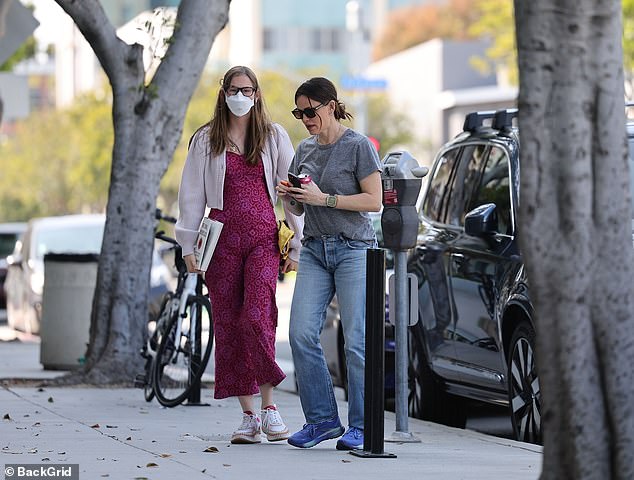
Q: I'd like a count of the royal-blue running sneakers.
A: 2